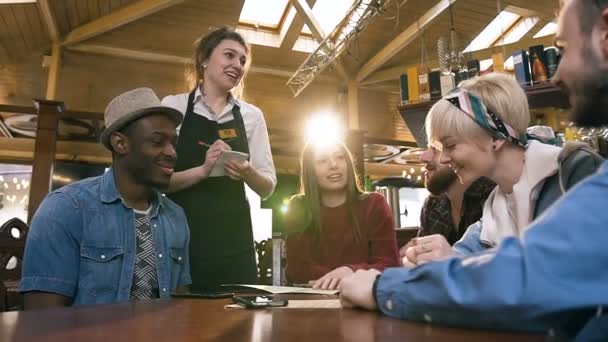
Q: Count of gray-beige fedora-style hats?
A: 1